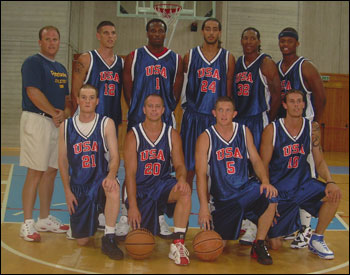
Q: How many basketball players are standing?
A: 5